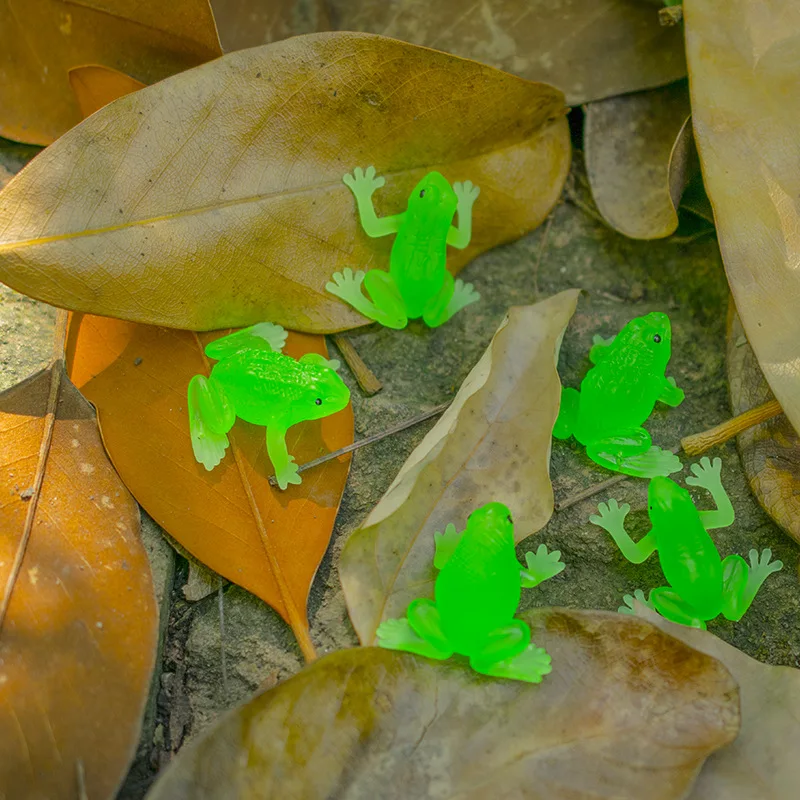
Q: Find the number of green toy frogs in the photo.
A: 5